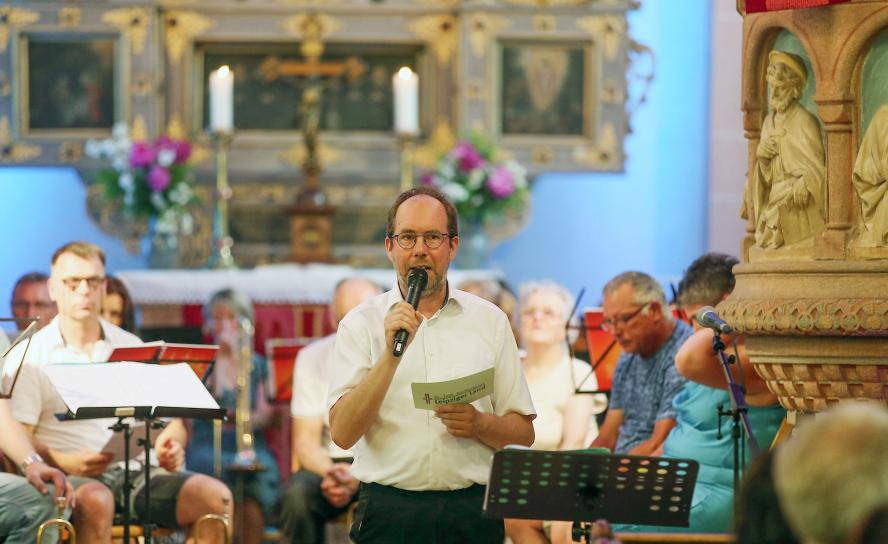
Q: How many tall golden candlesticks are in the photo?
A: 2